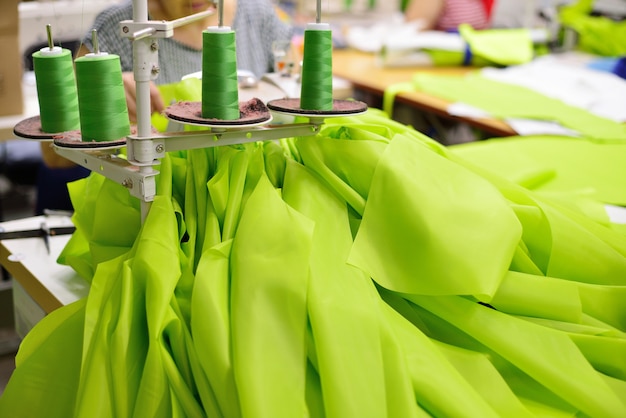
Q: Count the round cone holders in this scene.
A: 4